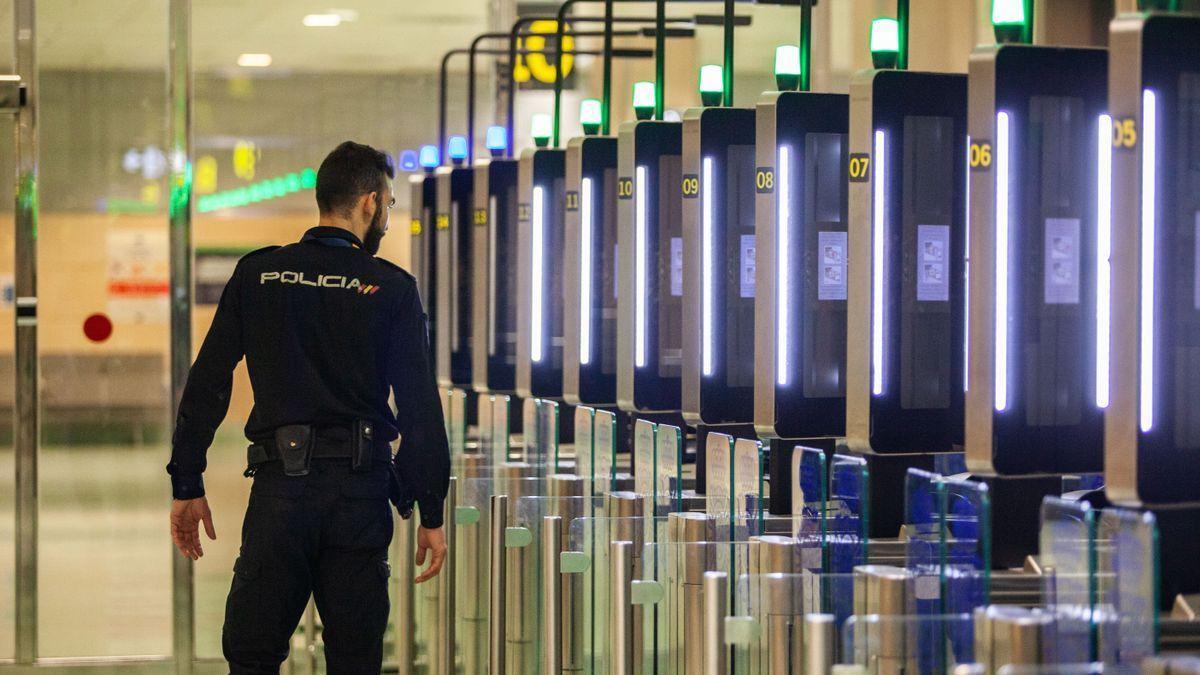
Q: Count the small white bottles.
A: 0